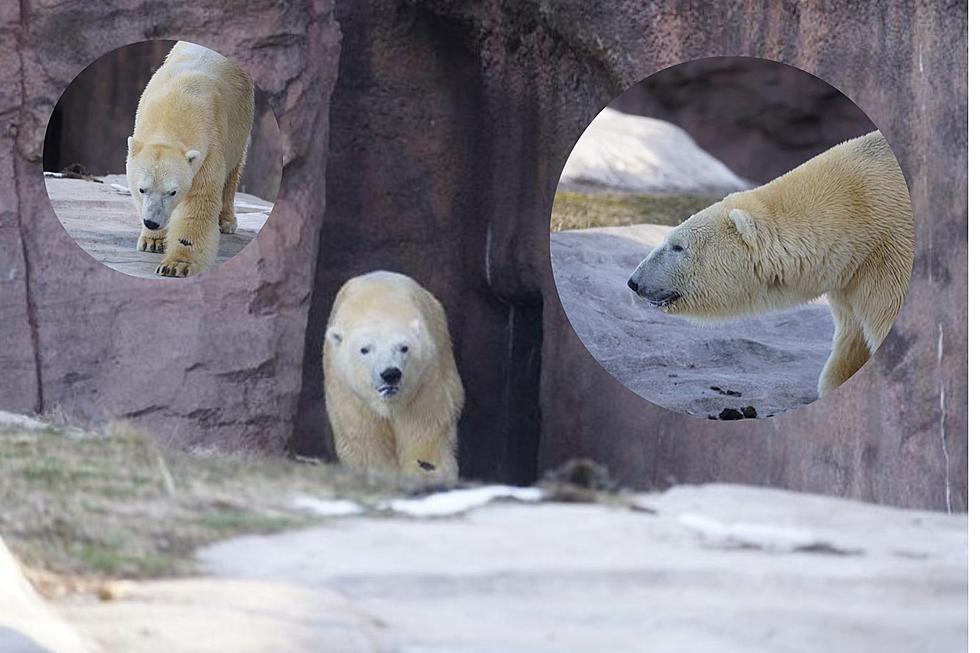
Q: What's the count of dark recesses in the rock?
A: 1